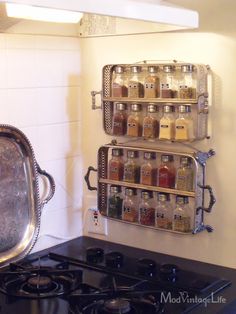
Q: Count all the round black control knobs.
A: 4